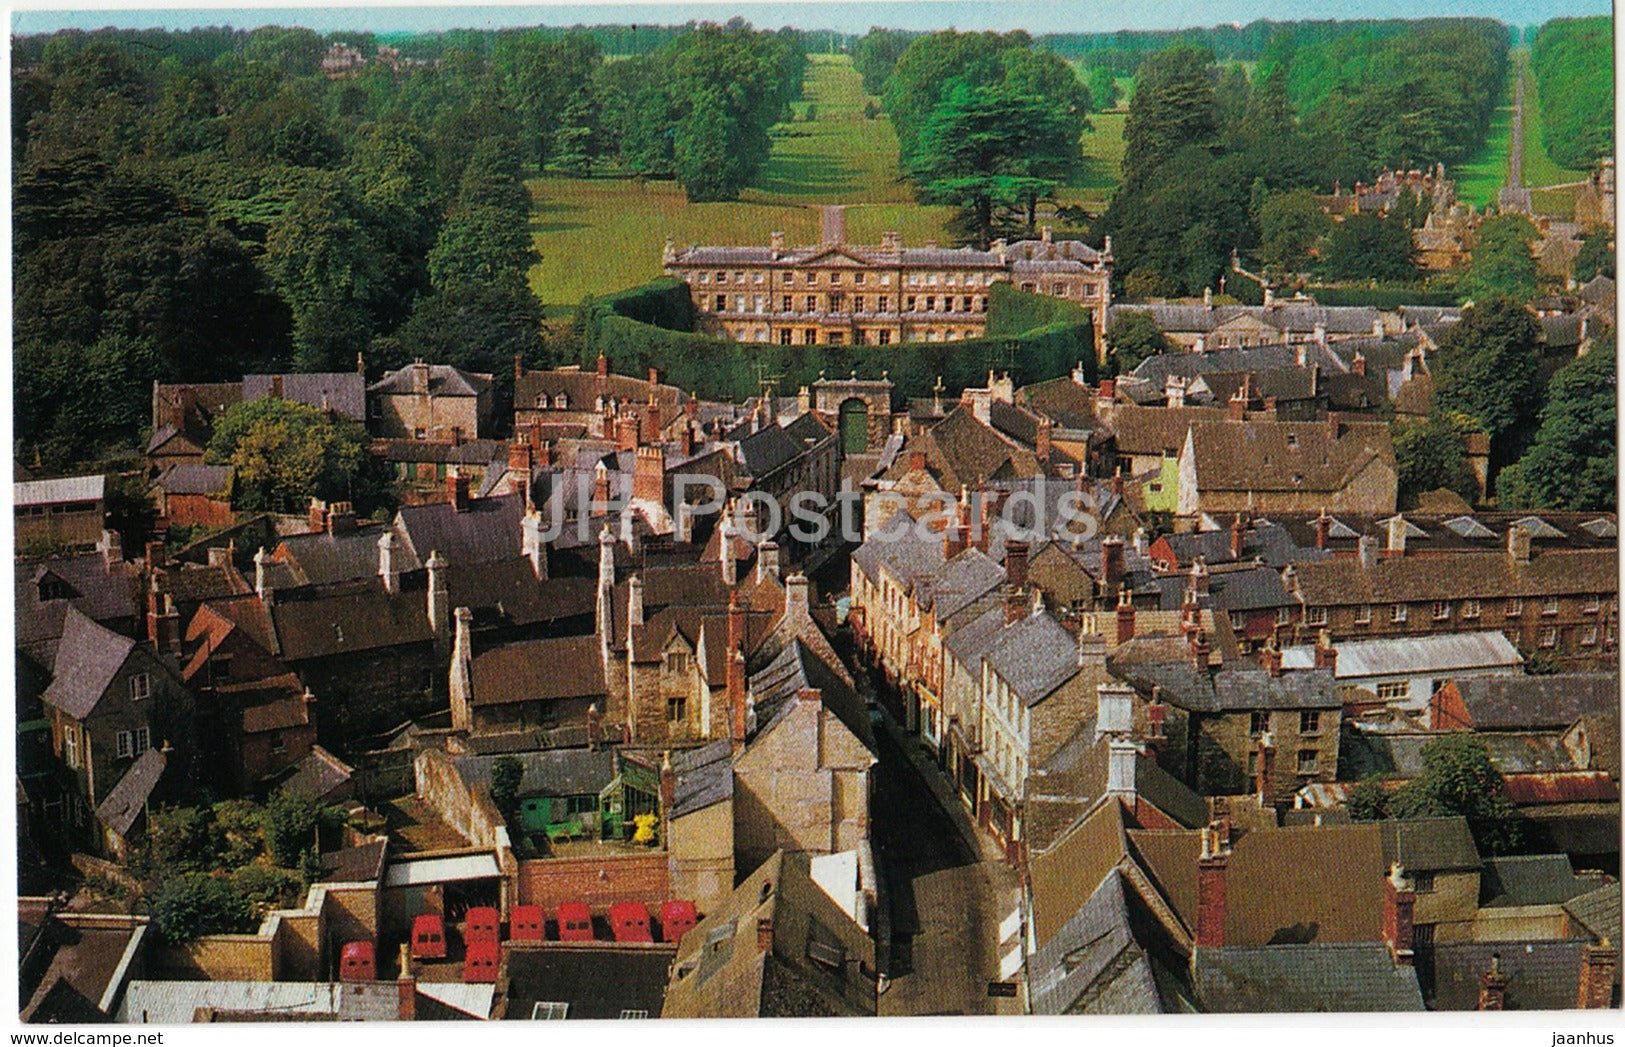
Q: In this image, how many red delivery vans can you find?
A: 8